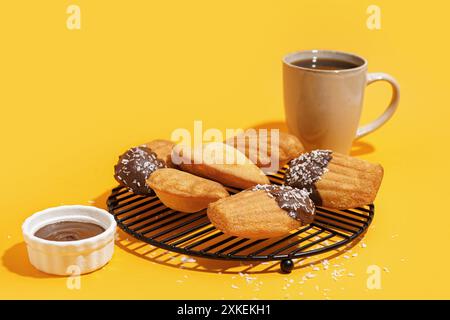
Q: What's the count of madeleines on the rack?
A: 6